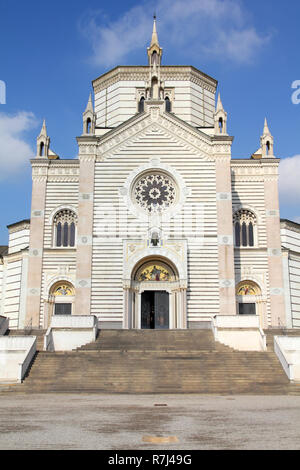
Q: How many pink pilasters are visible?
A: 4